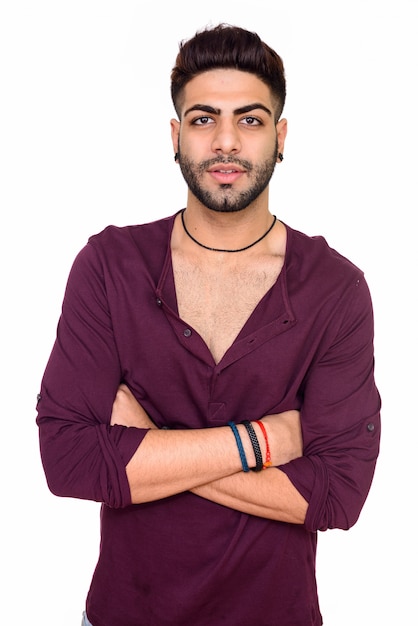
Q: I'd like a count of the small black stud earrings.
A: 2